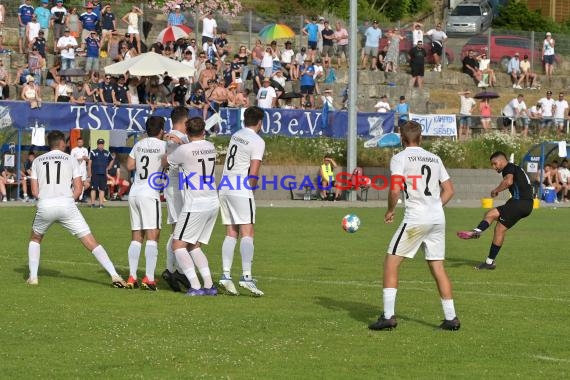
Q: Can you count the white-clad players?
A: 6